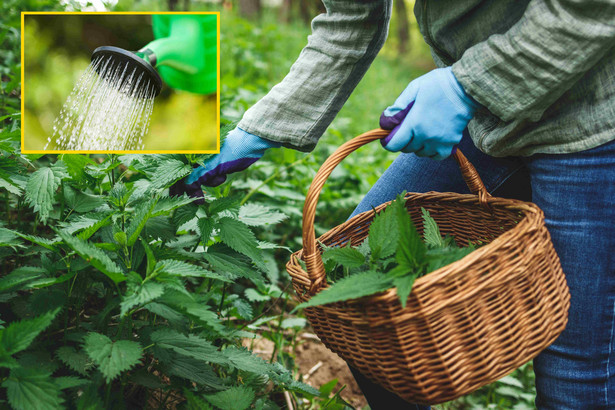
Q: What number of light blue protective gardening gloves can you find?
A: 2